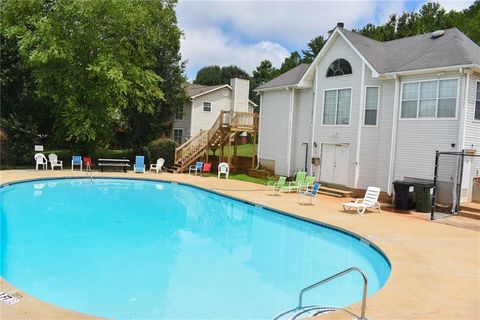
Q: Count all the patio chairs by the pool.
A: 14